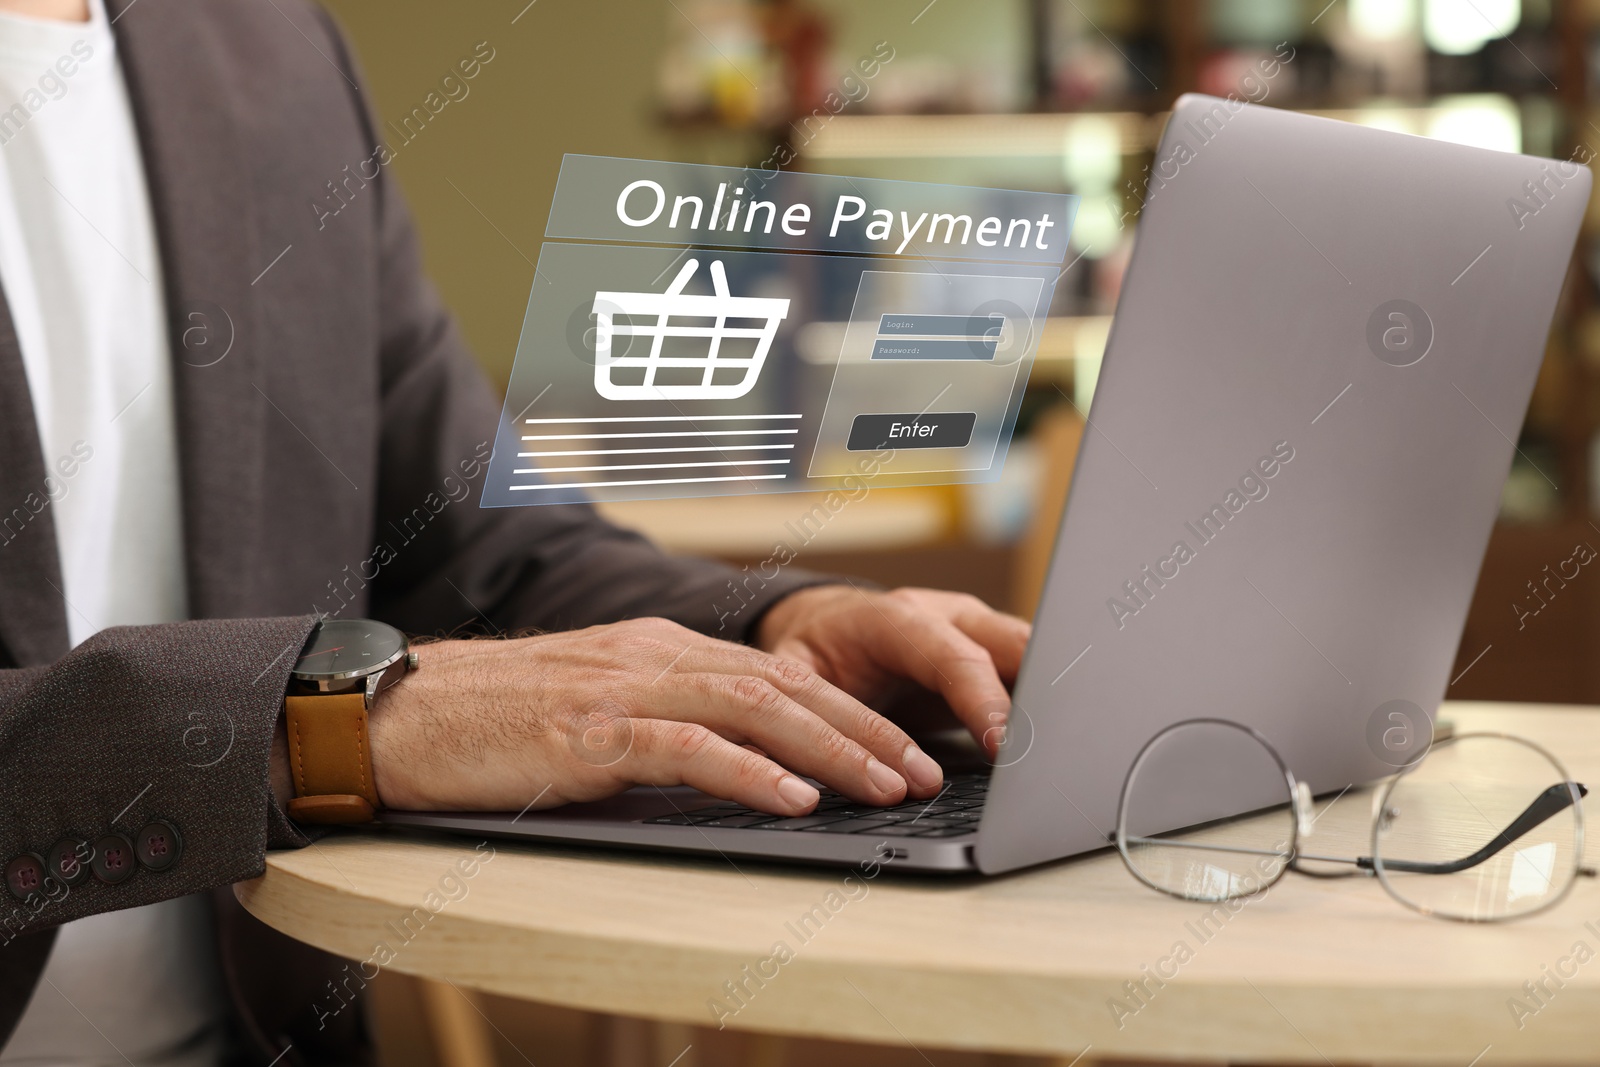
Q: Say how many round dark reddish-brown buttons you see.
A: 4